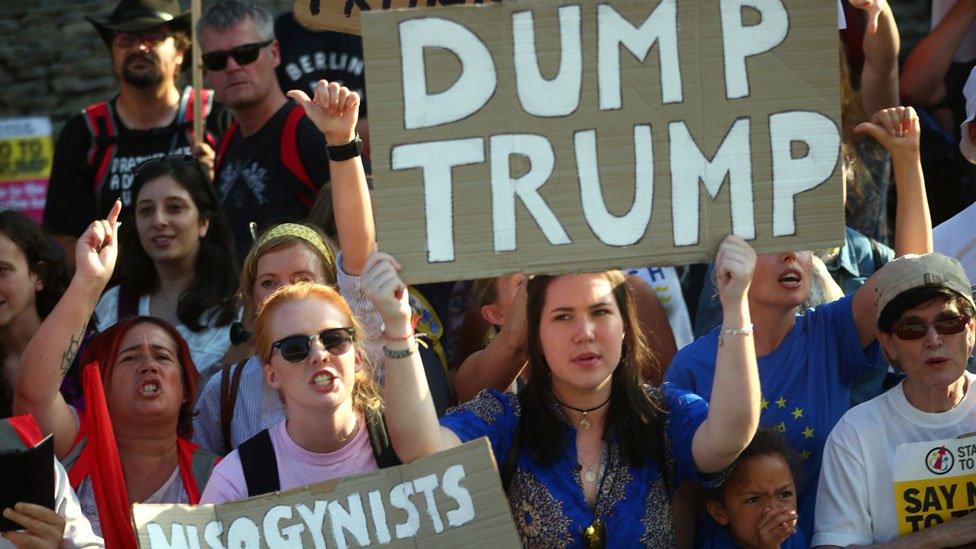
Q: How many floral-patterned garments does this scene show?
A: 1